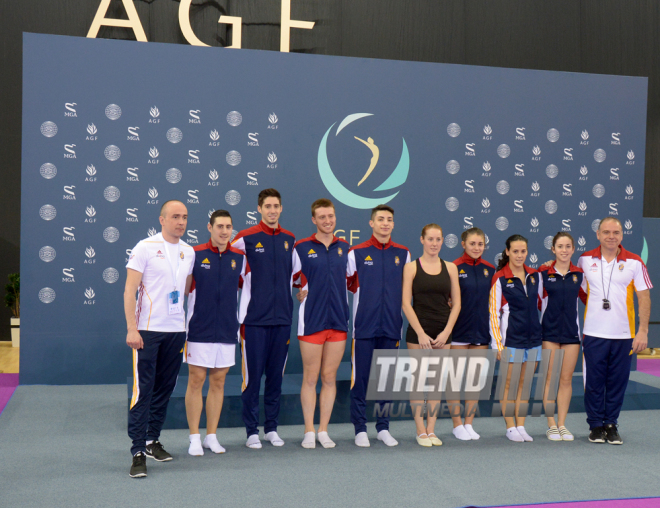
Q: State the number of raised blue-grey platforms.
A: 1